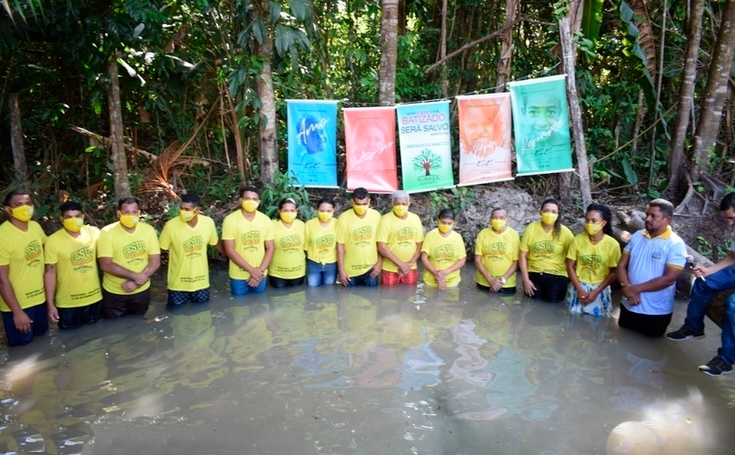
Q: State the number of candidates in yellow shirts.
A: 13